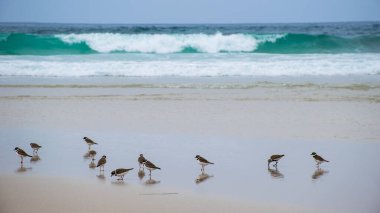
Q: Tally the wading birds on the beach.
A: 11